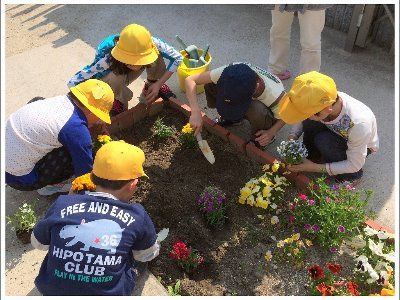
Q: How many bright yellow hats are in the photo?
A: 4